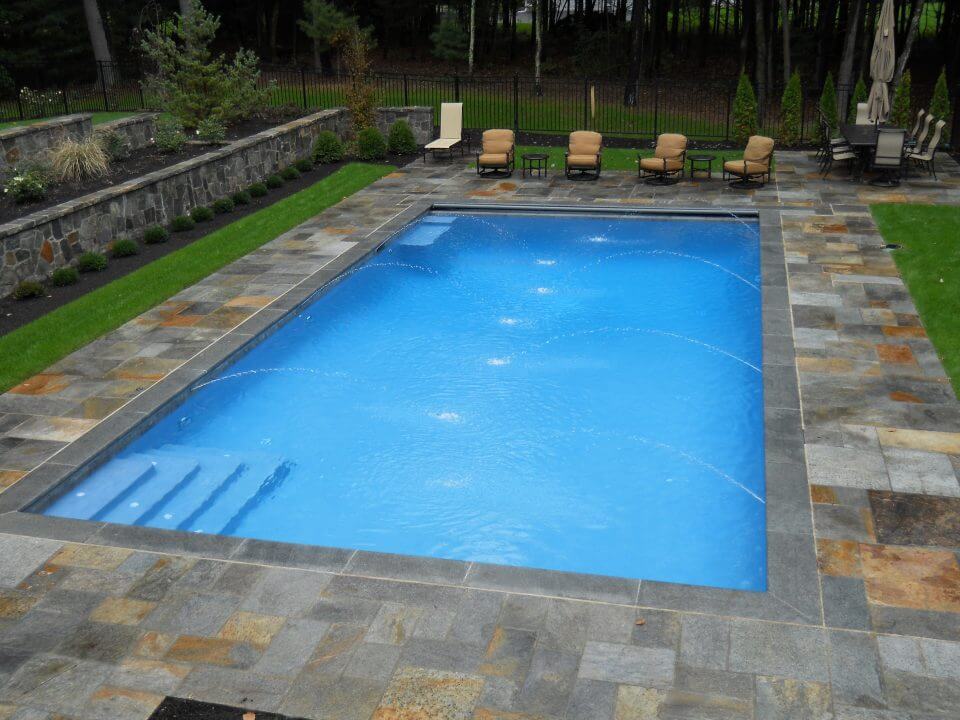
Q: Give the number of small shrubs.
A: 13